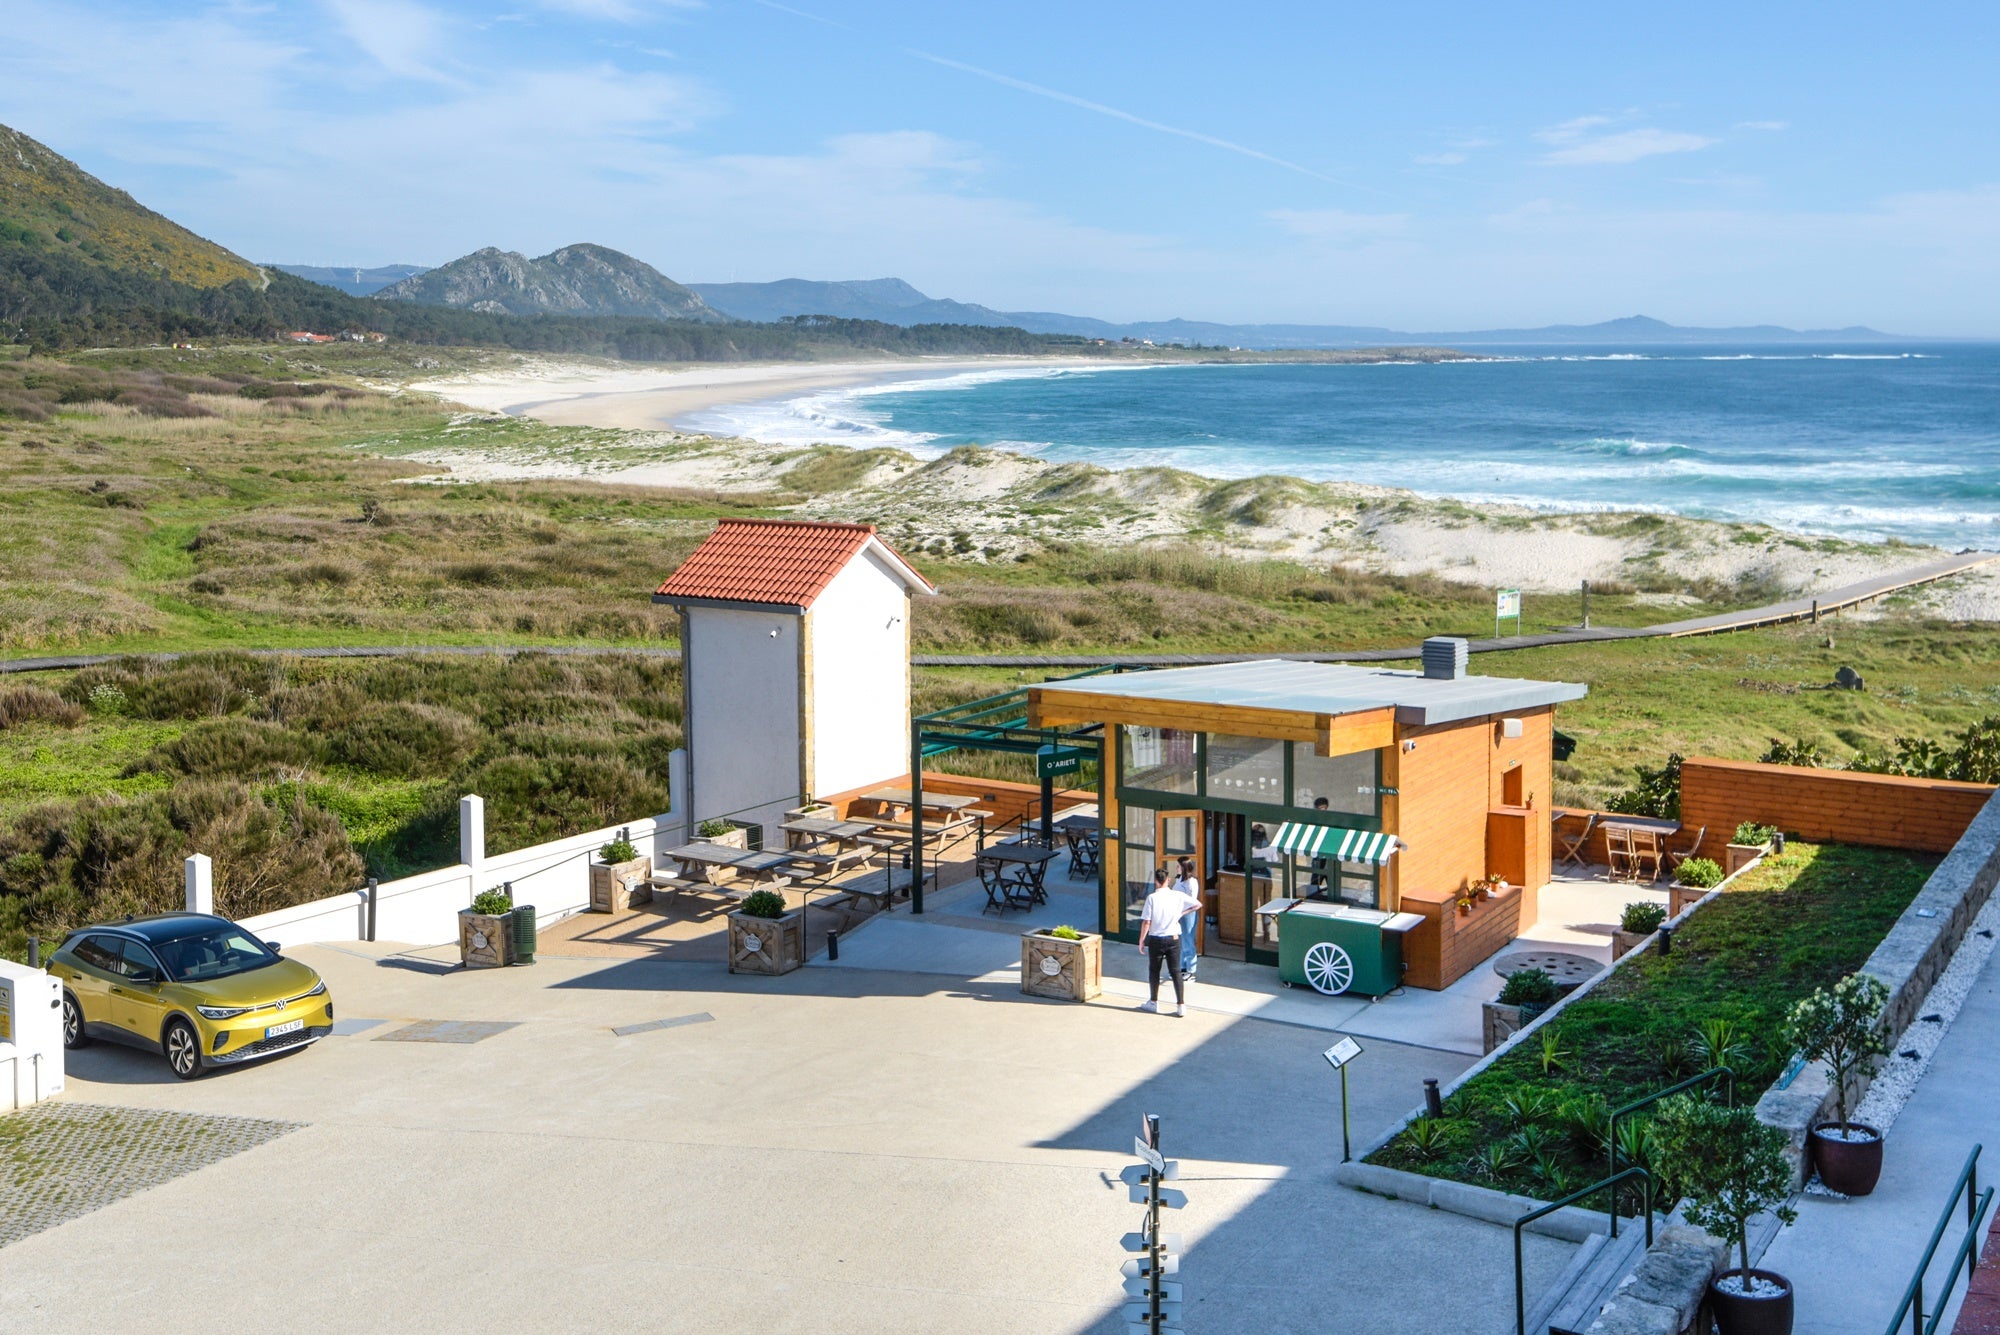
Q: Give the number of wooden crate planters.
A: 10